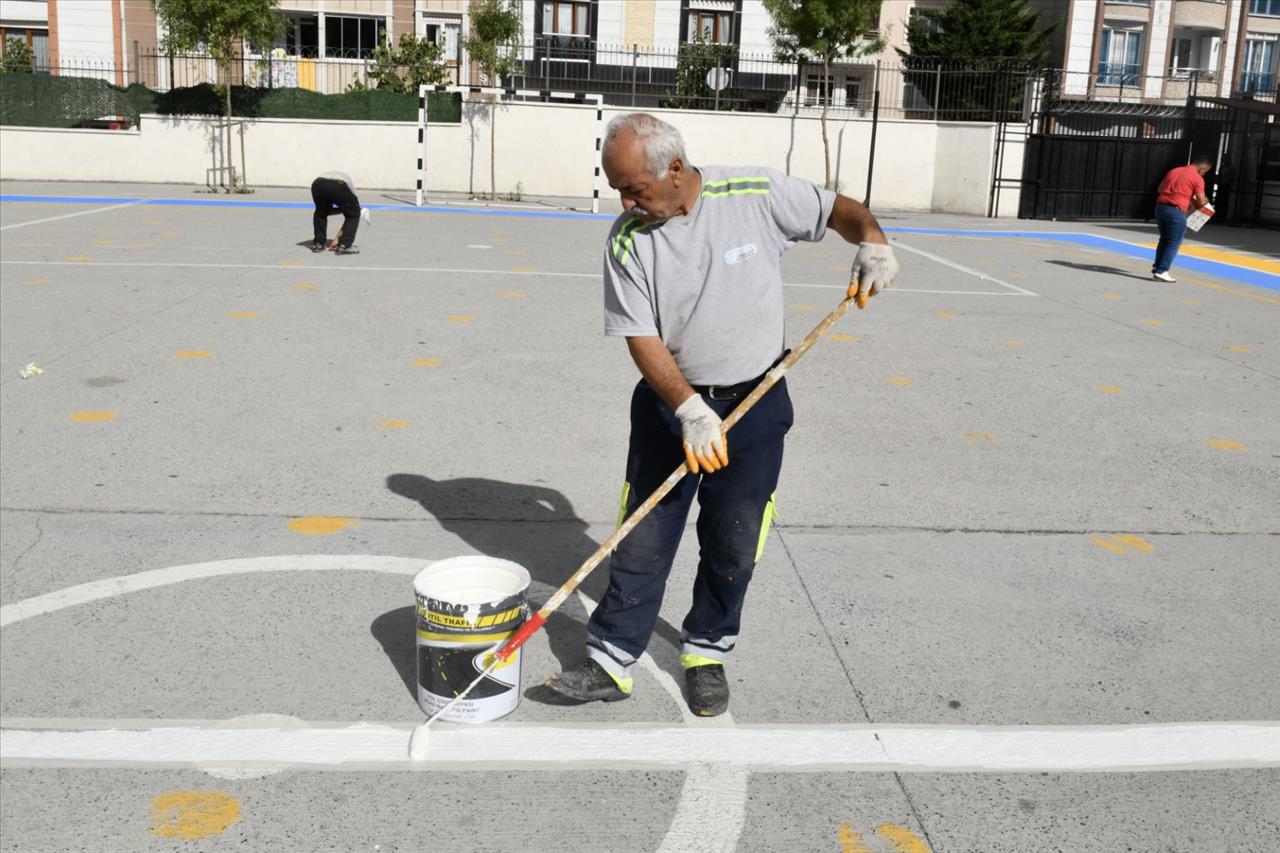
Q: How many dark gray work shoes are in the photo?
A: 2